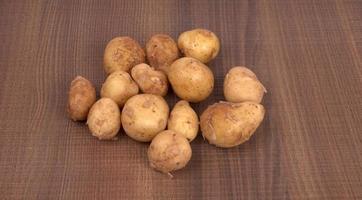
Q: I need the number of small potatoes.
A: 13